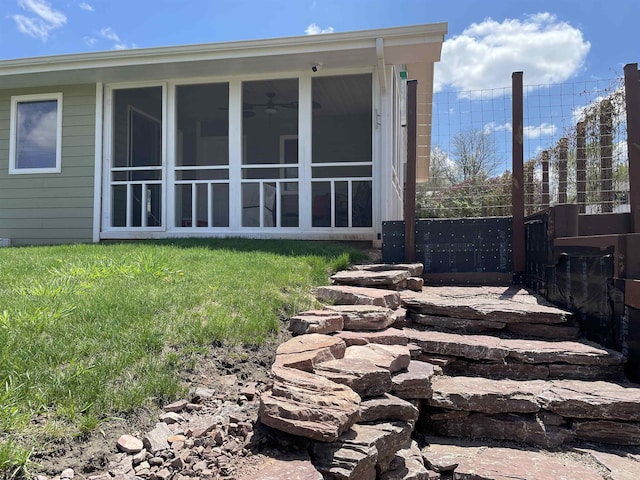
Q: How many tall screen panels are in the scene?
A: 4